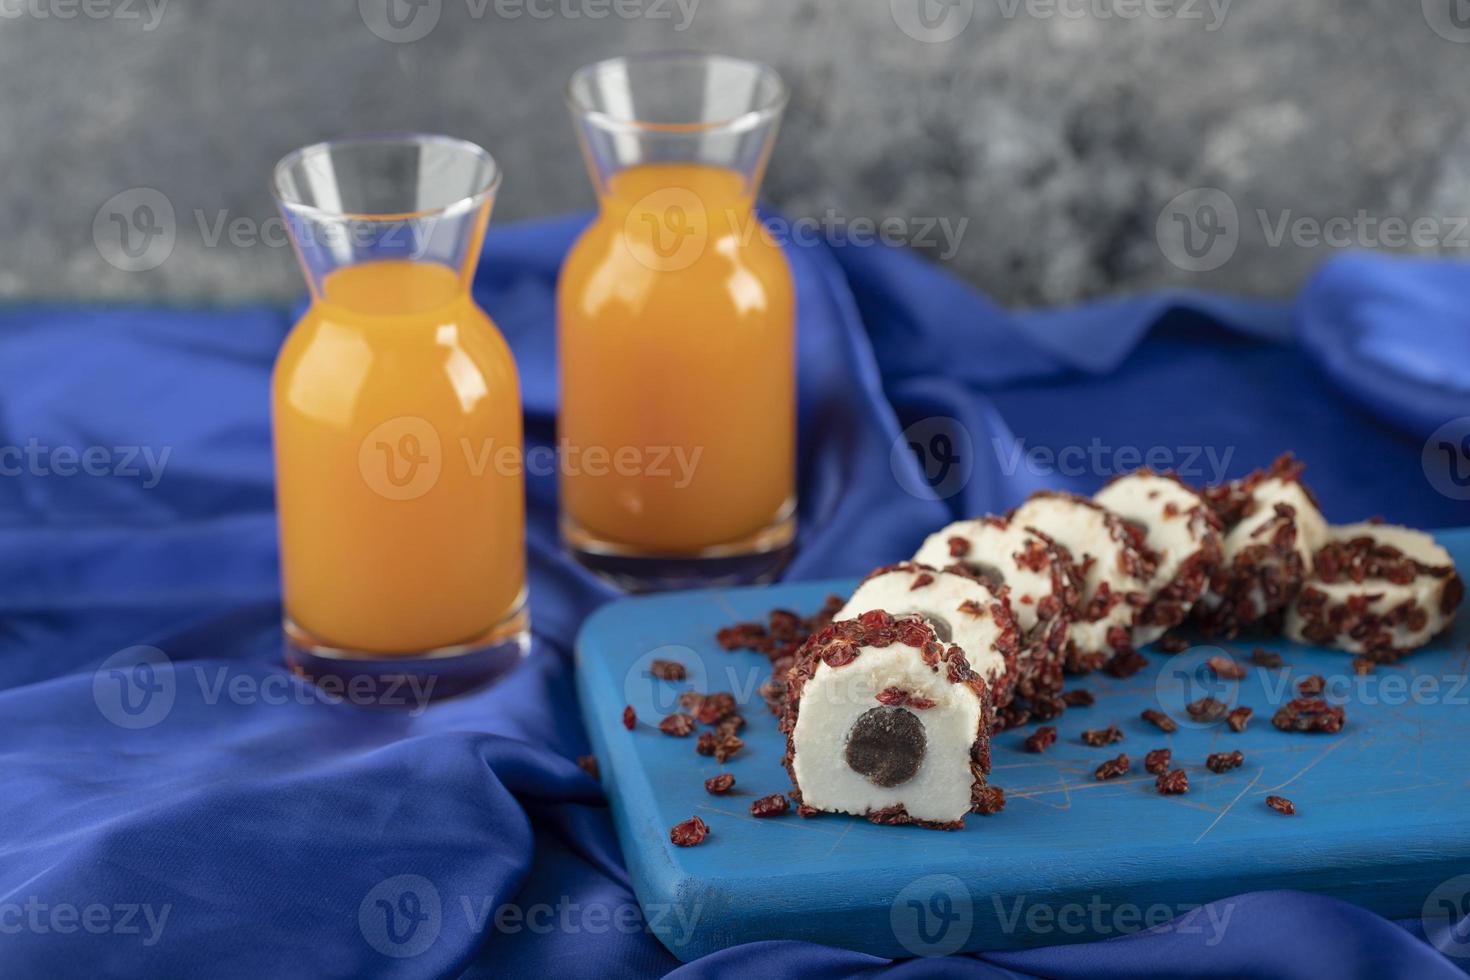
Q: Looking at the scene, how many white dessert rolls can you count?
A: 7